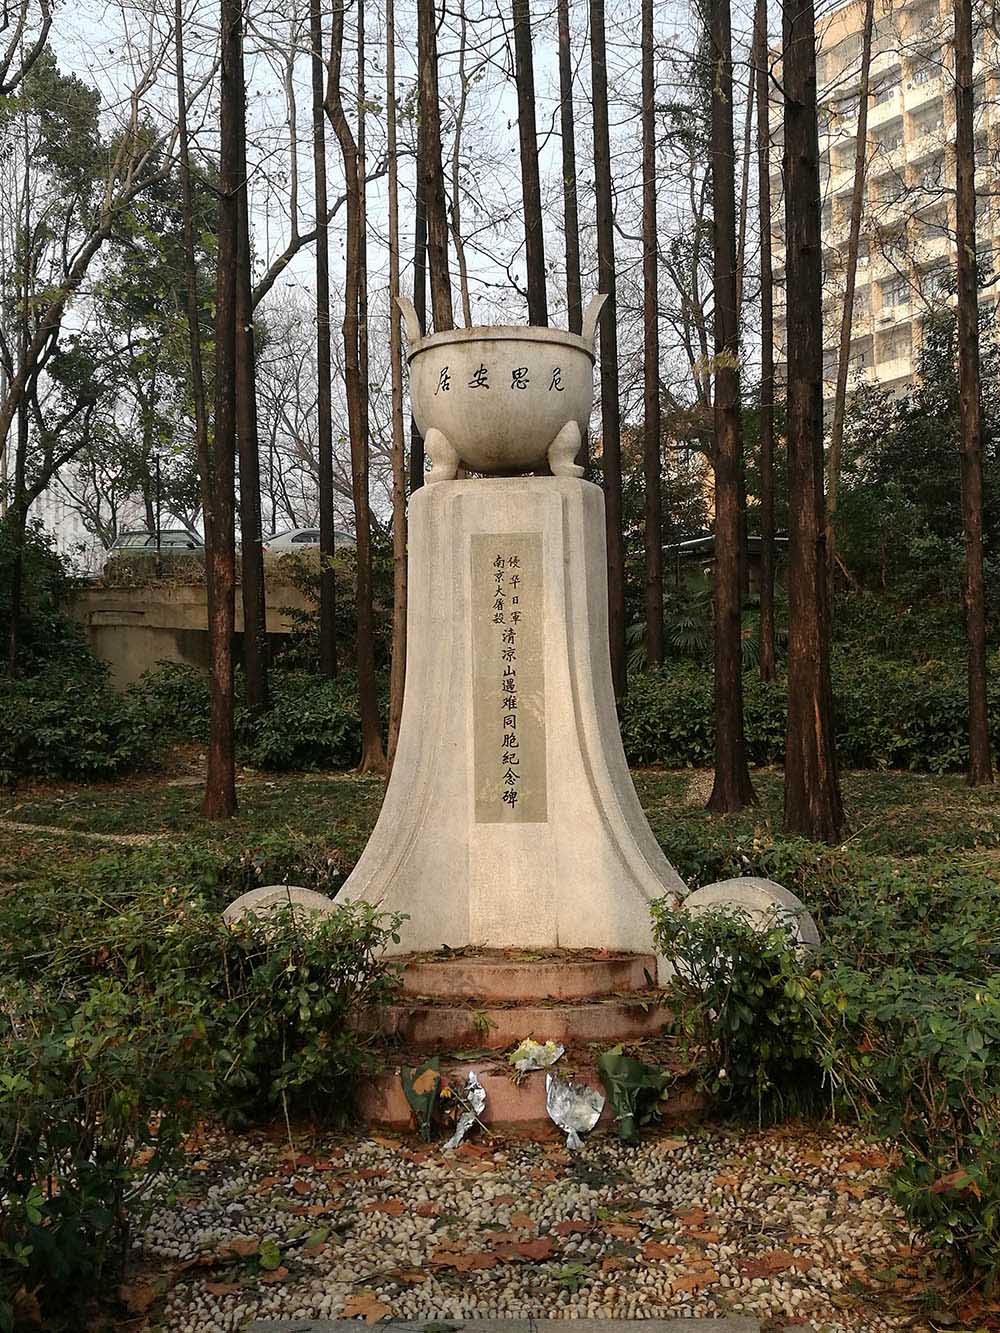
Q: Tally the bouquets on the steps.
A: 5